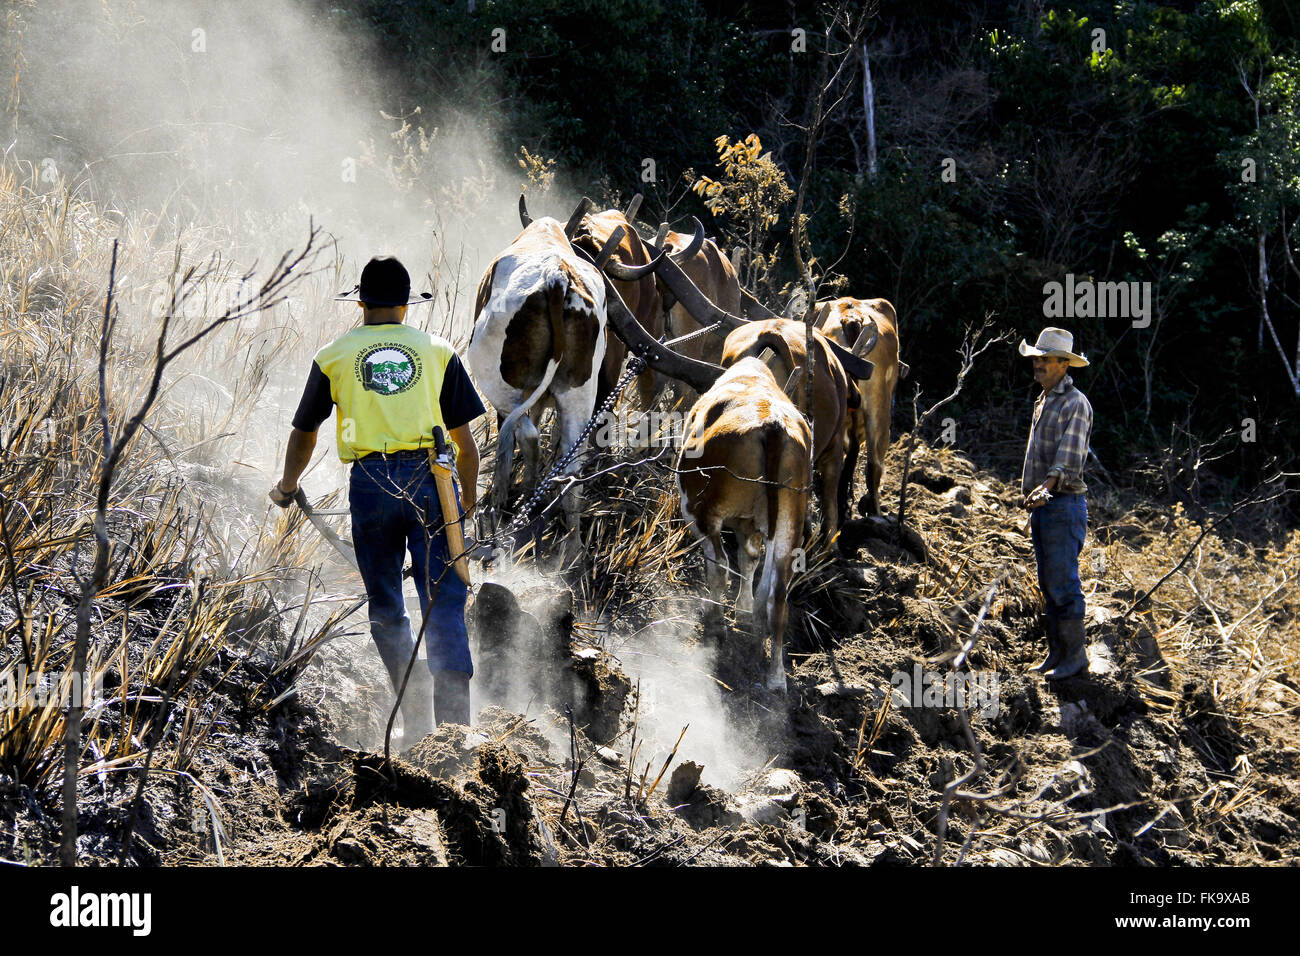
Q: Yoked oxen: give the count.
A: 6